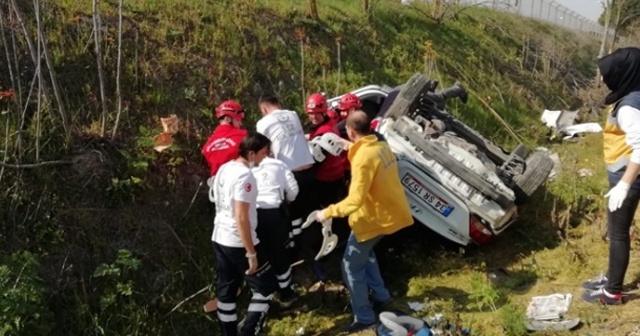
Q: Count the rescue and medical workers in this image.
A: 8